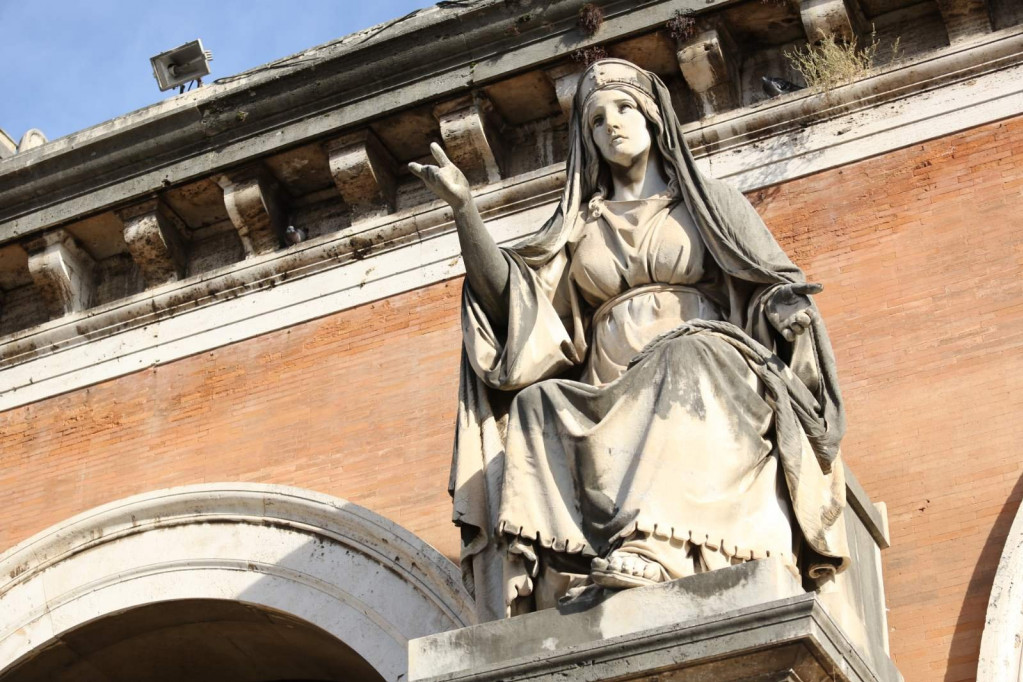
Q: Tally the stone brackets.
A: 9